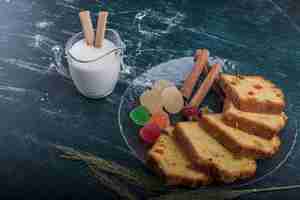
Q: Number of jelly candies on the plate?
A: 6